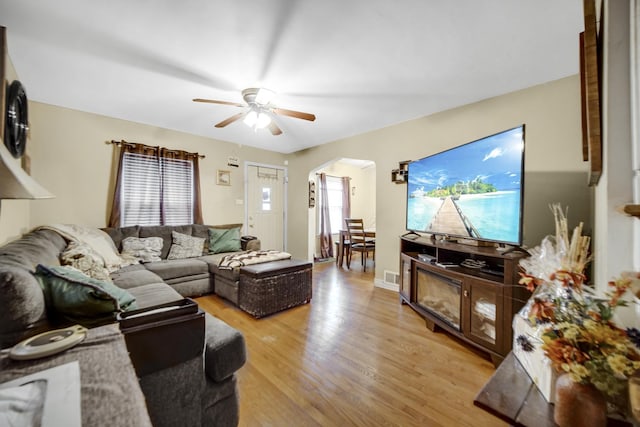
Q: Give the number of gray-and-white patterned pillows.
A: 2